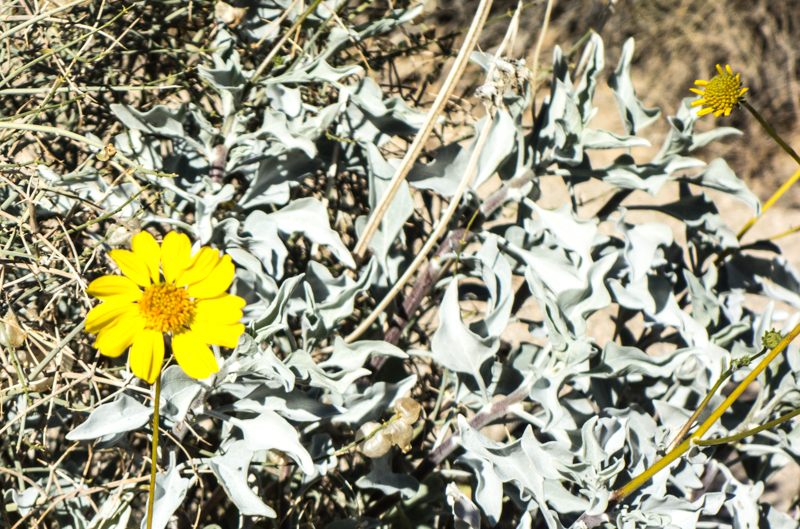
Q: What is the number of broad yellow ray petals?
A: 12